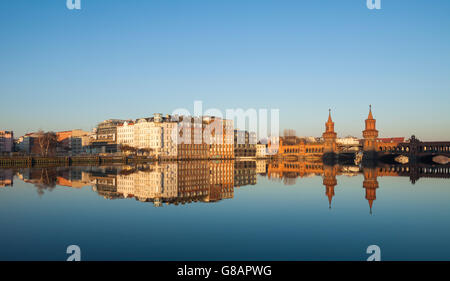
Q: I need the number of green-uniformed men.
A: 0